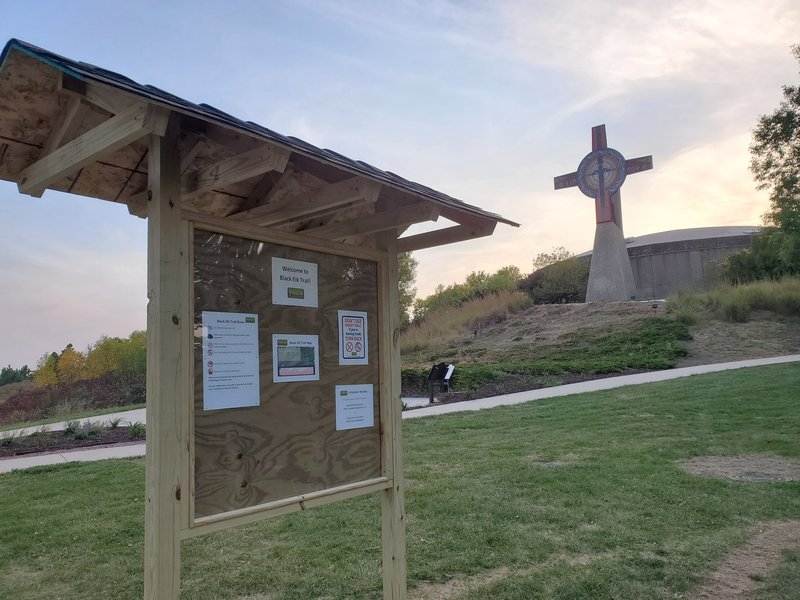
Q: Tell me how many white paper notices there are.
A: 5